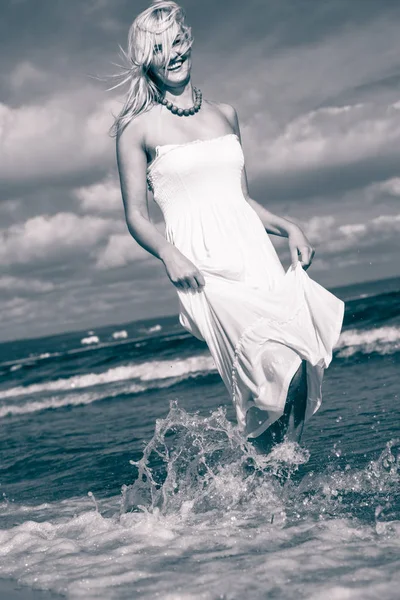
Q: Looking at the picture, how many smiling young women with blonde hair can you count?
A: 1